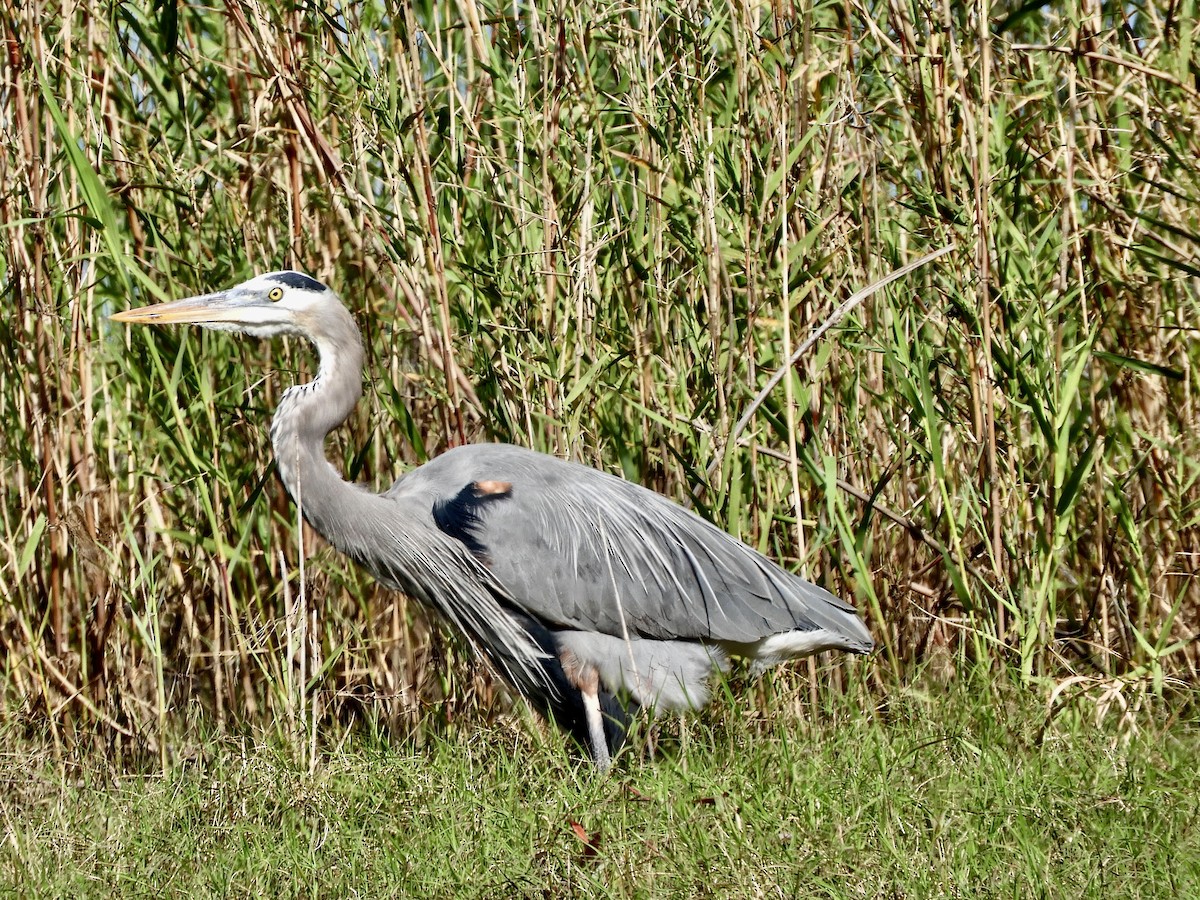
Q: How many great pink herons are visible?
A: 0